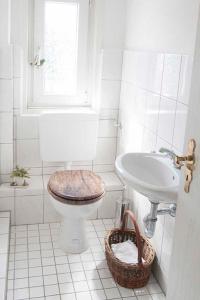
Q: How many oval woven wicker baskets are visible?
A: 1